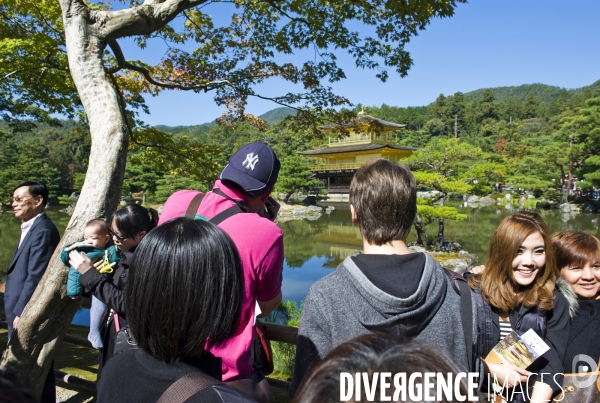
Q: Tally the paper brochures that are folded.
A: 1